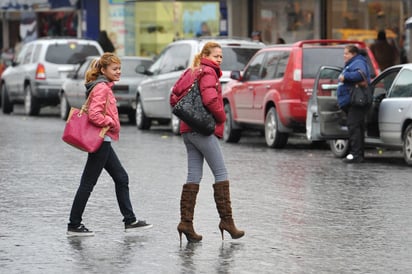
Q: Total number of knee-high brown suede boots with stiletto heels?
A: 2